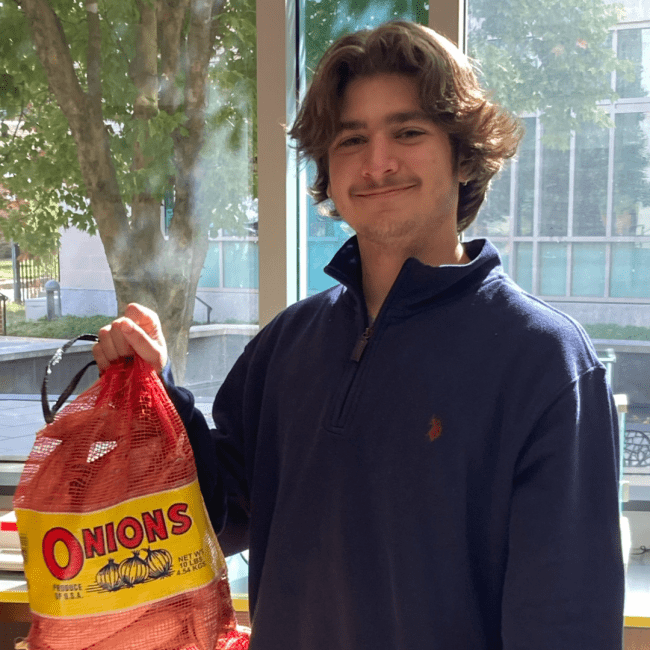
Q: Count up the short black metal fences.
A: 1